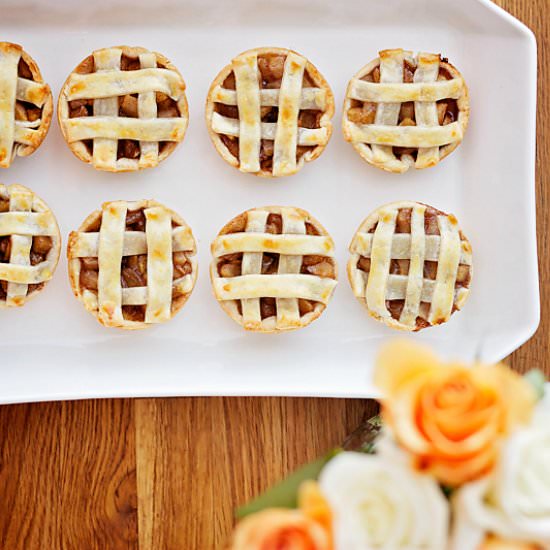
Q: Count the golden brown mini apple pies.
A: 8